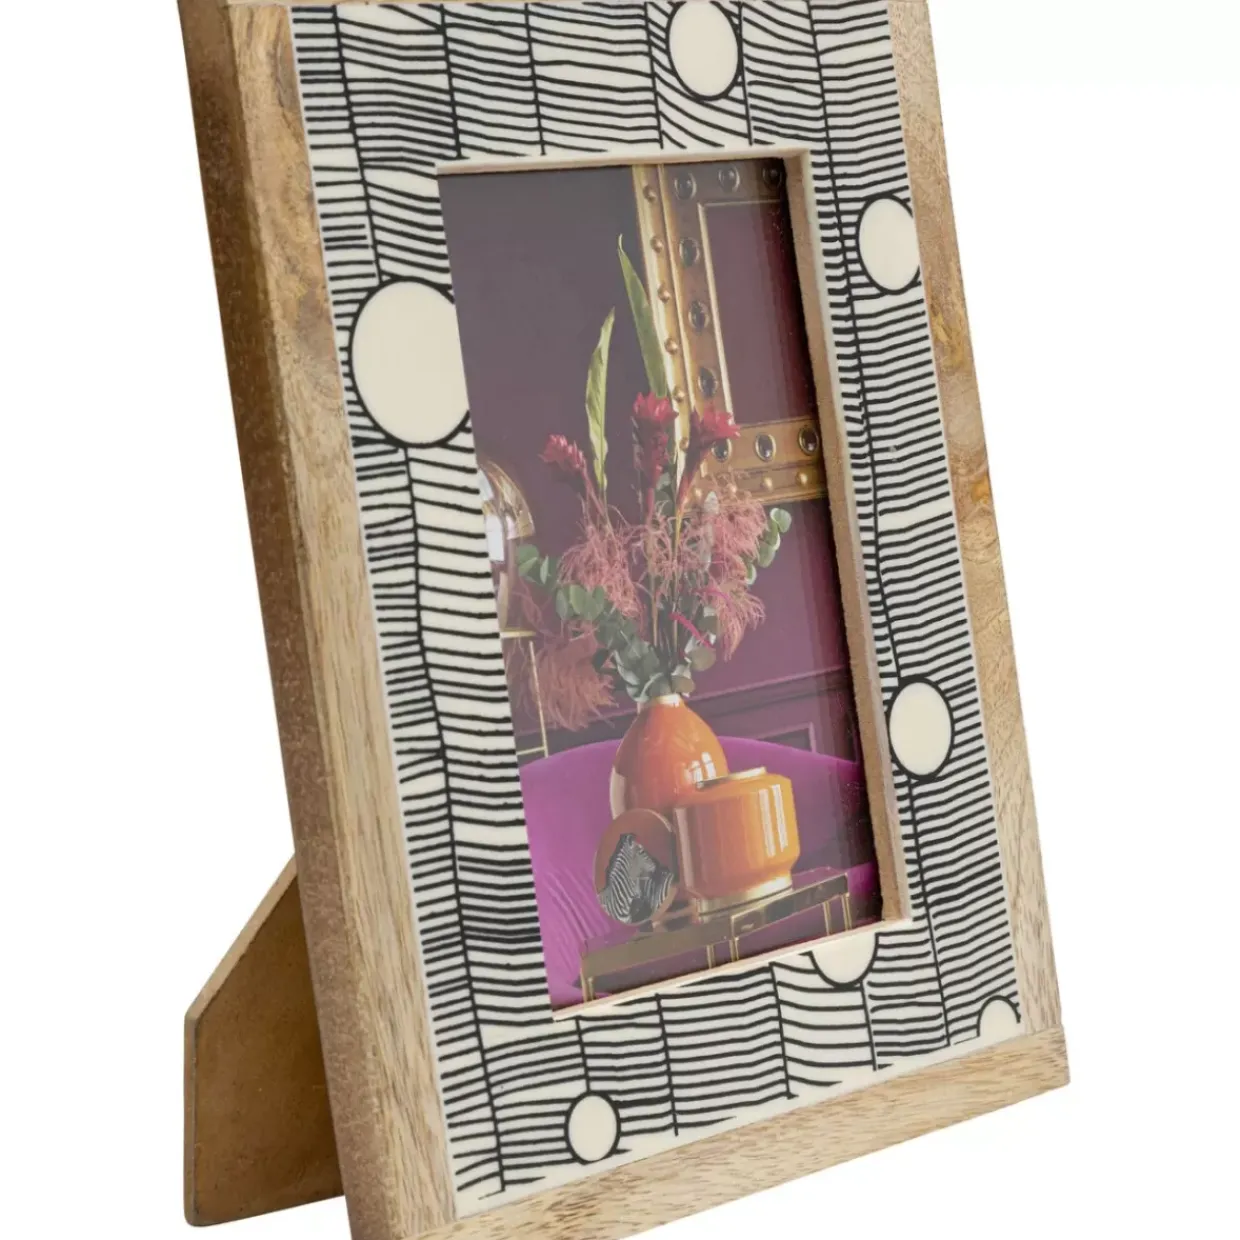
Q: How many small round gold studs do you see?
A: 10